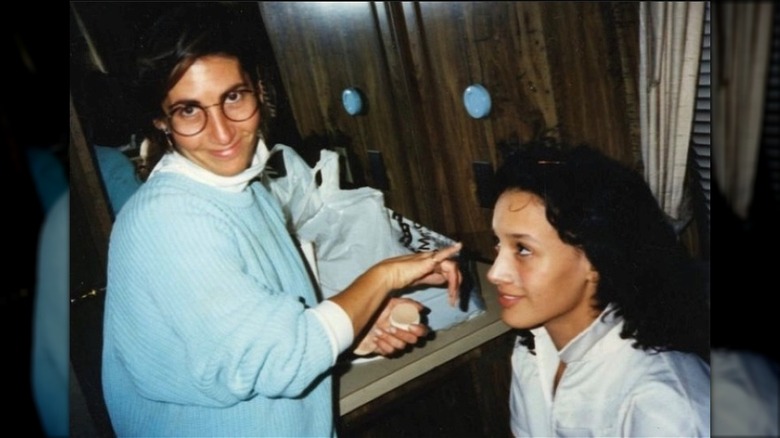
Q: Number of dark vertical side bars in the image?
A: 2